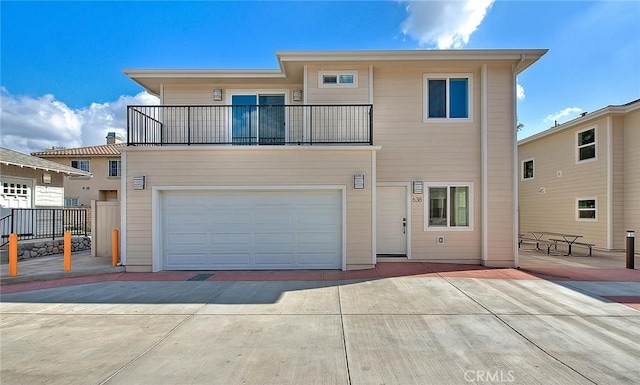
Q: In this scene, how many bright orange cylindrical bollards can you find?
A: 3